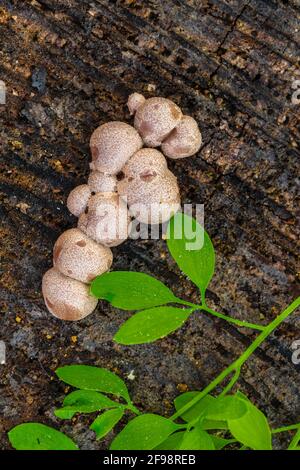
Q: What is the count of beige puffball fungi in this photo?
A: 10